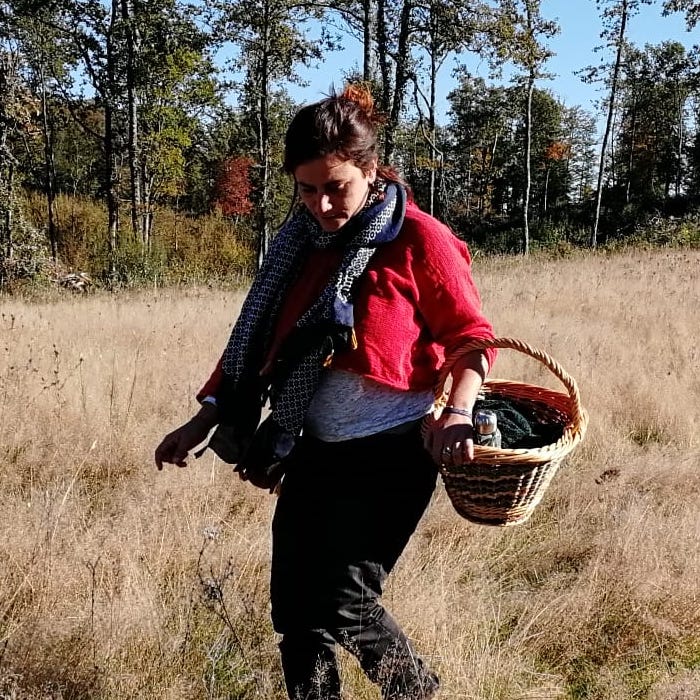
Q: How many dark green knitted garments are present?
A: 1